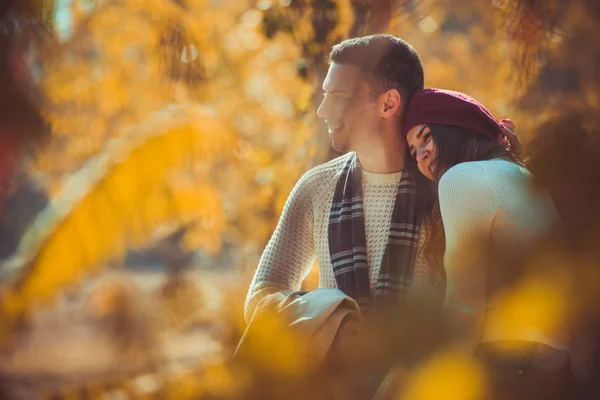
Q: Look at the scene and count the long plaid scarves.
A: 1